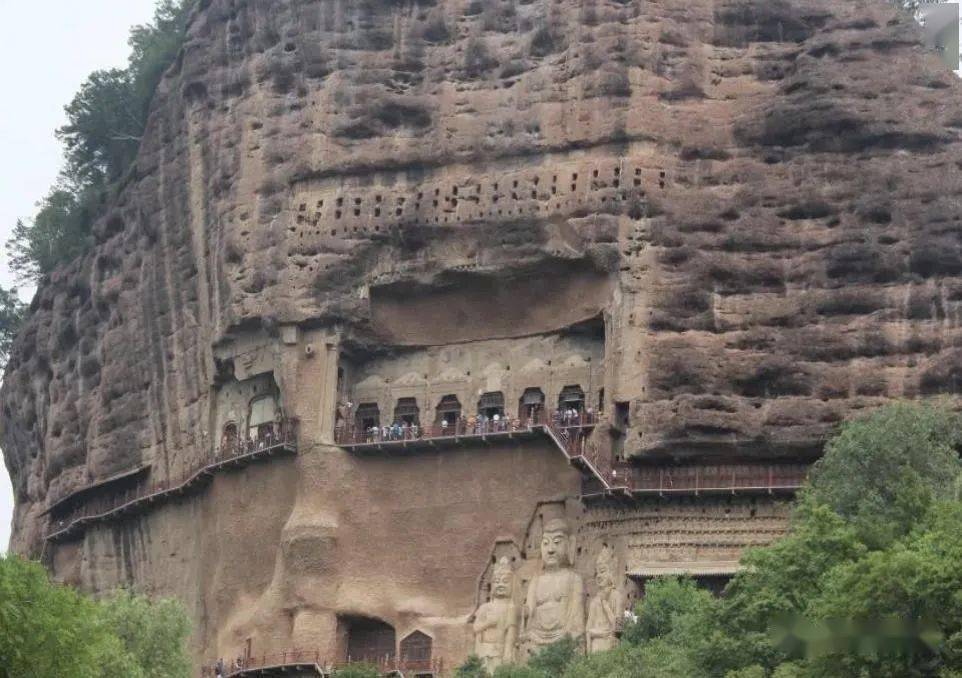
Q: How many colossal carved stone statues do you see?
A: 3